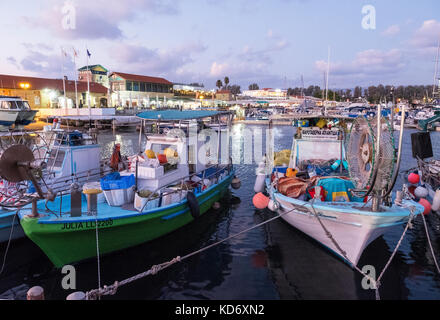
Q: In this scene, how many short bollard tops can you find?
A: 2